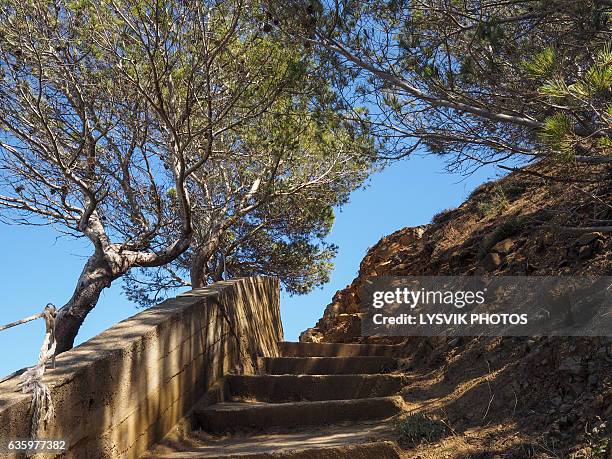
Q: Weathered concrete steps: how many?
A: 5